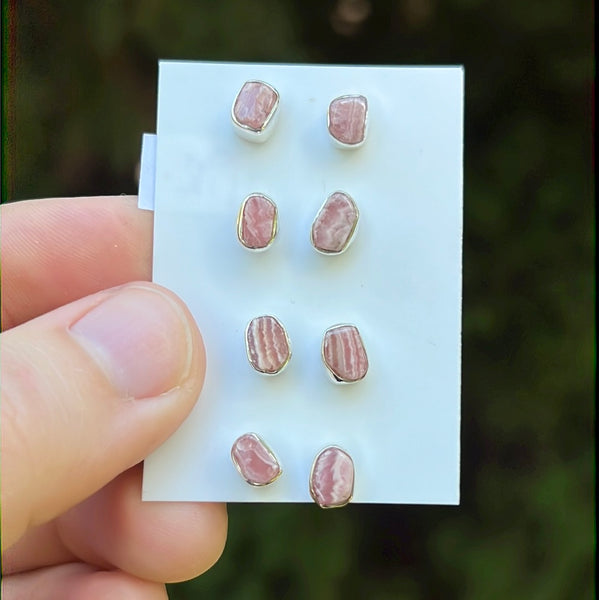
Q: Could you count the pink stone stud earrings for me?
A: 8